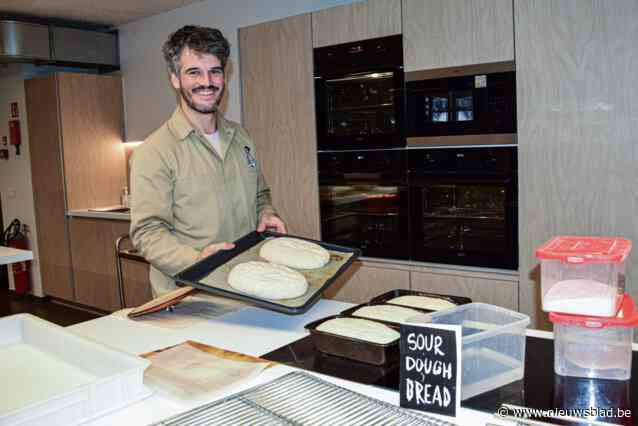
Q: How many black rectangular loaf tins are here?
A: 3